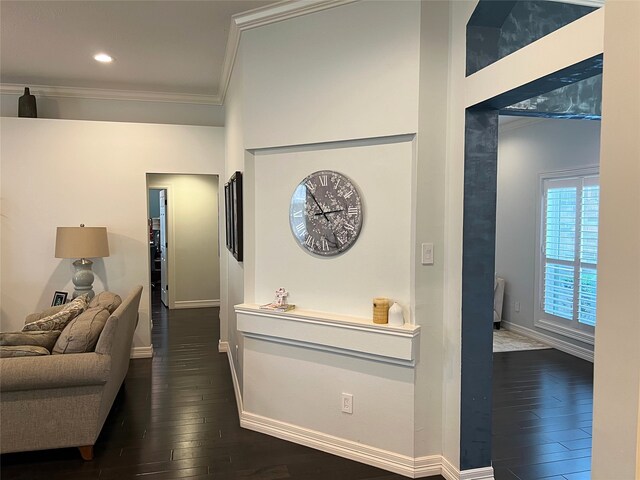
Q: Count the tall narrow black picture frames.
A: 3